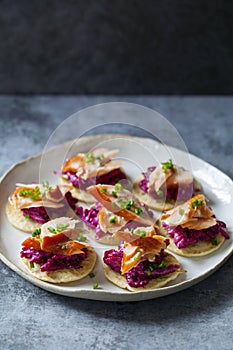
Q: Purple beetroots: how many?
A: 7